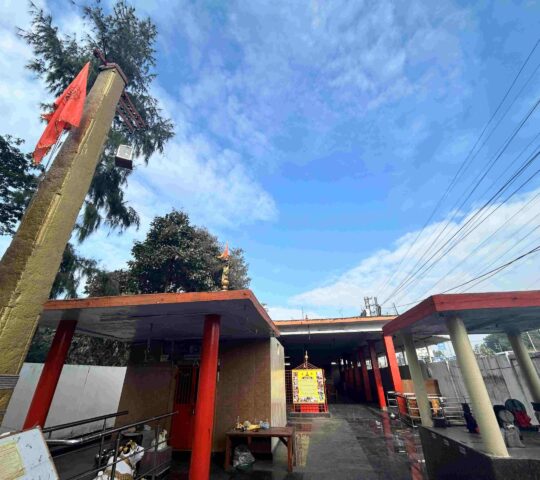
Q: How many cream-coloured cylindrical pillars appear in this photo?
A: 3